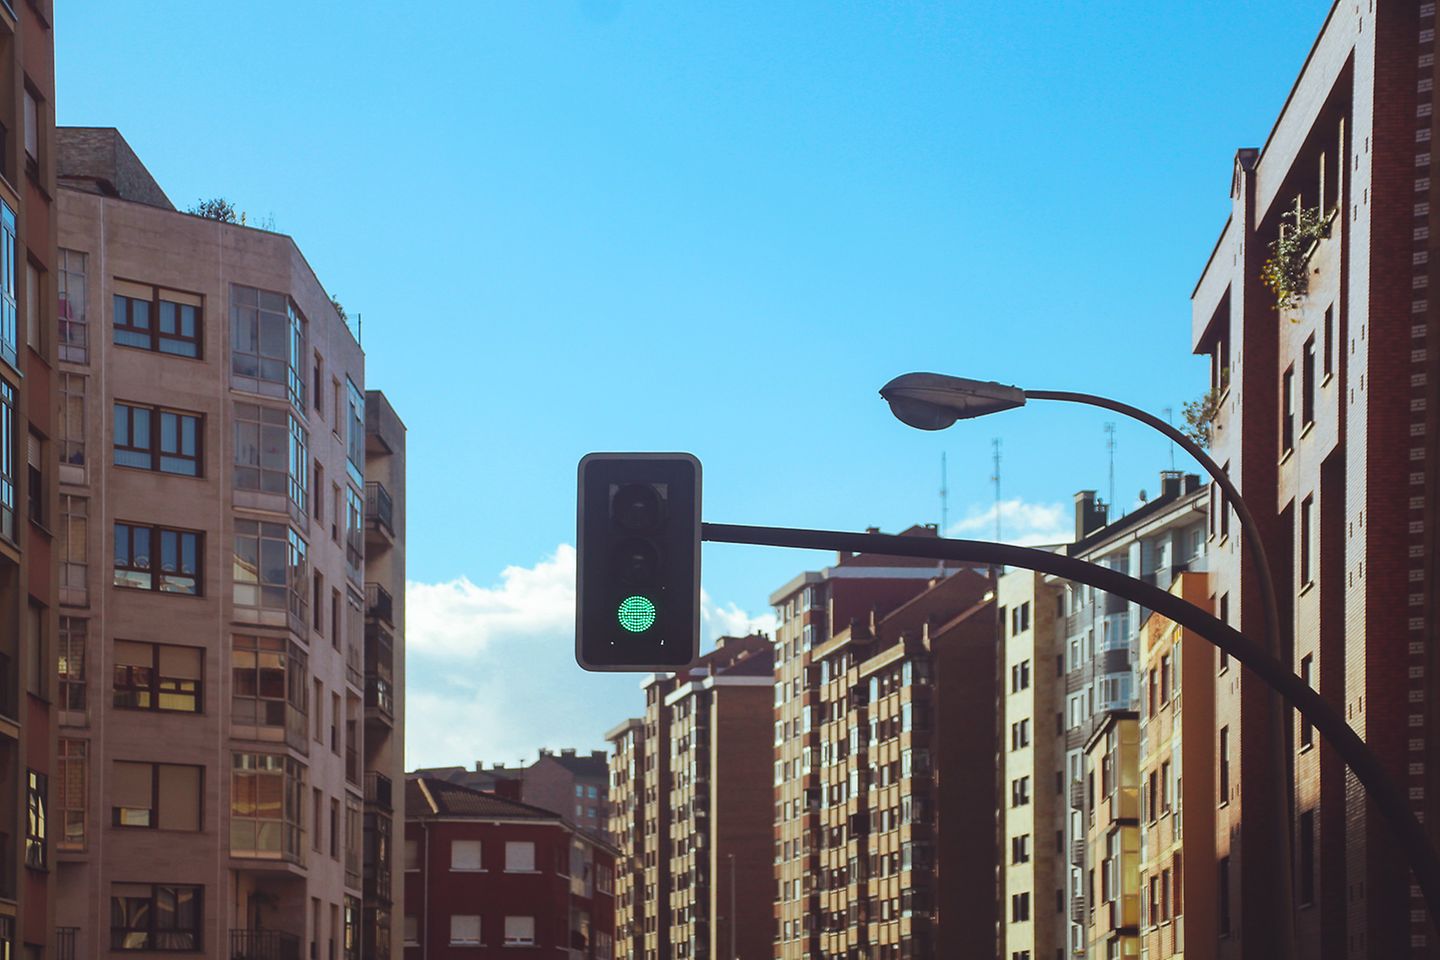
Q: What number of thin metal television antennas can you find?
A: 4